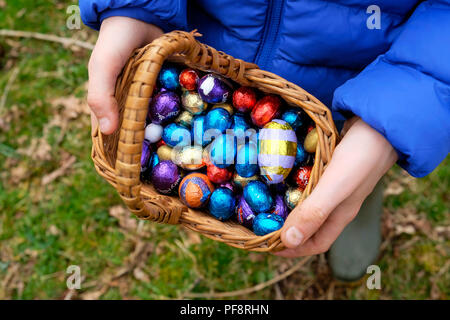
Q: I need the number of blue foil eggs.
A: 13